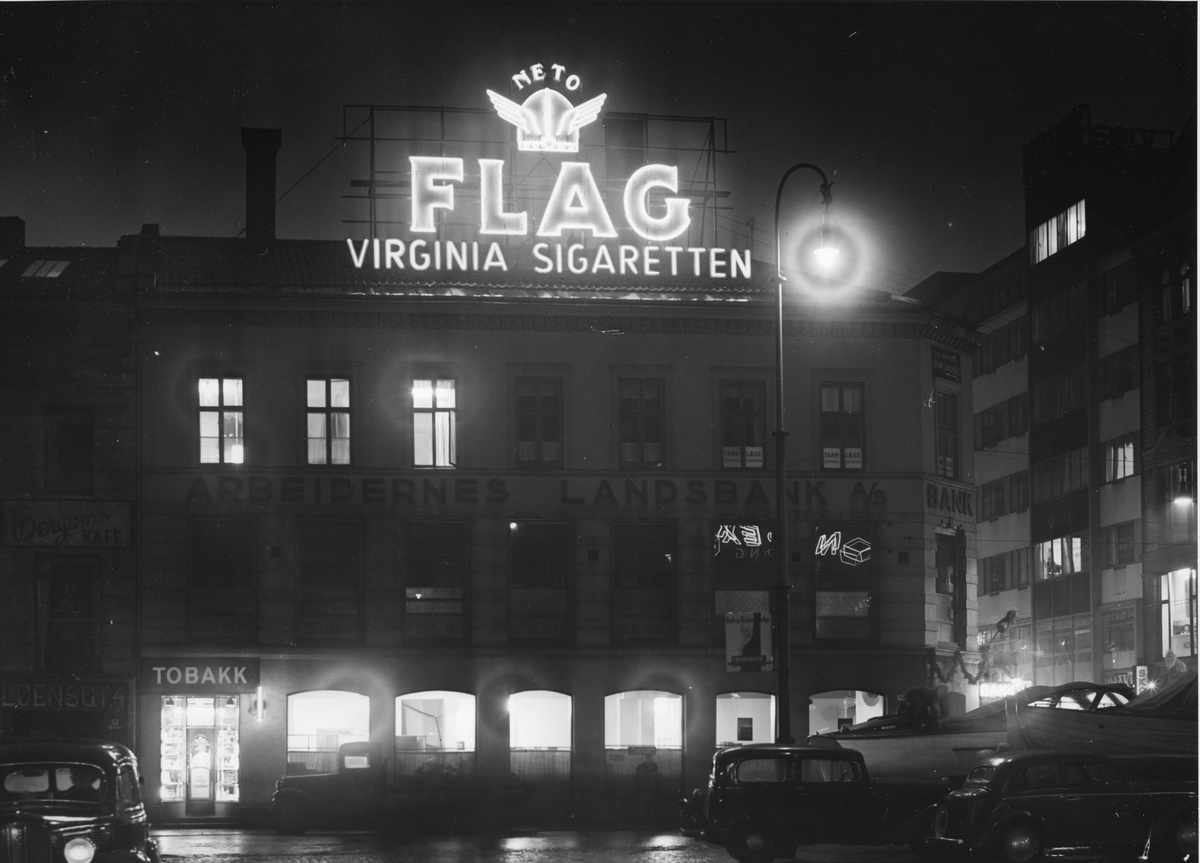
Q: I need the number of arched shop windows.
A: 6